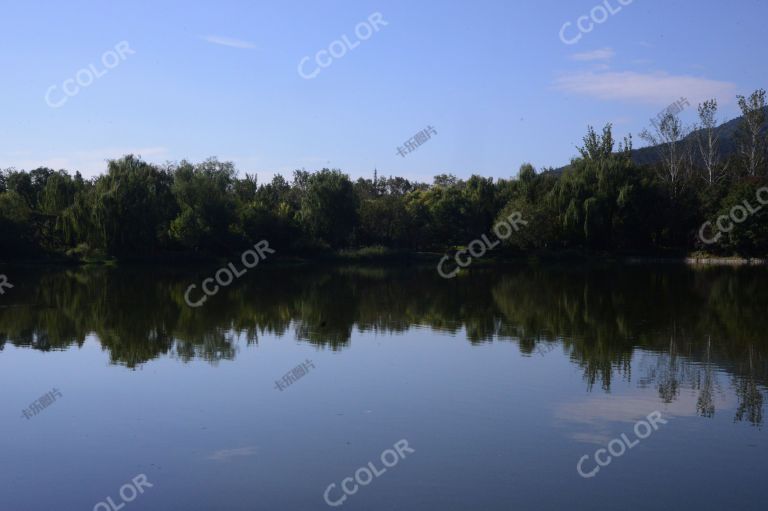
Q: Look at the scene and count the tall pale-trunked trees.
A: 3